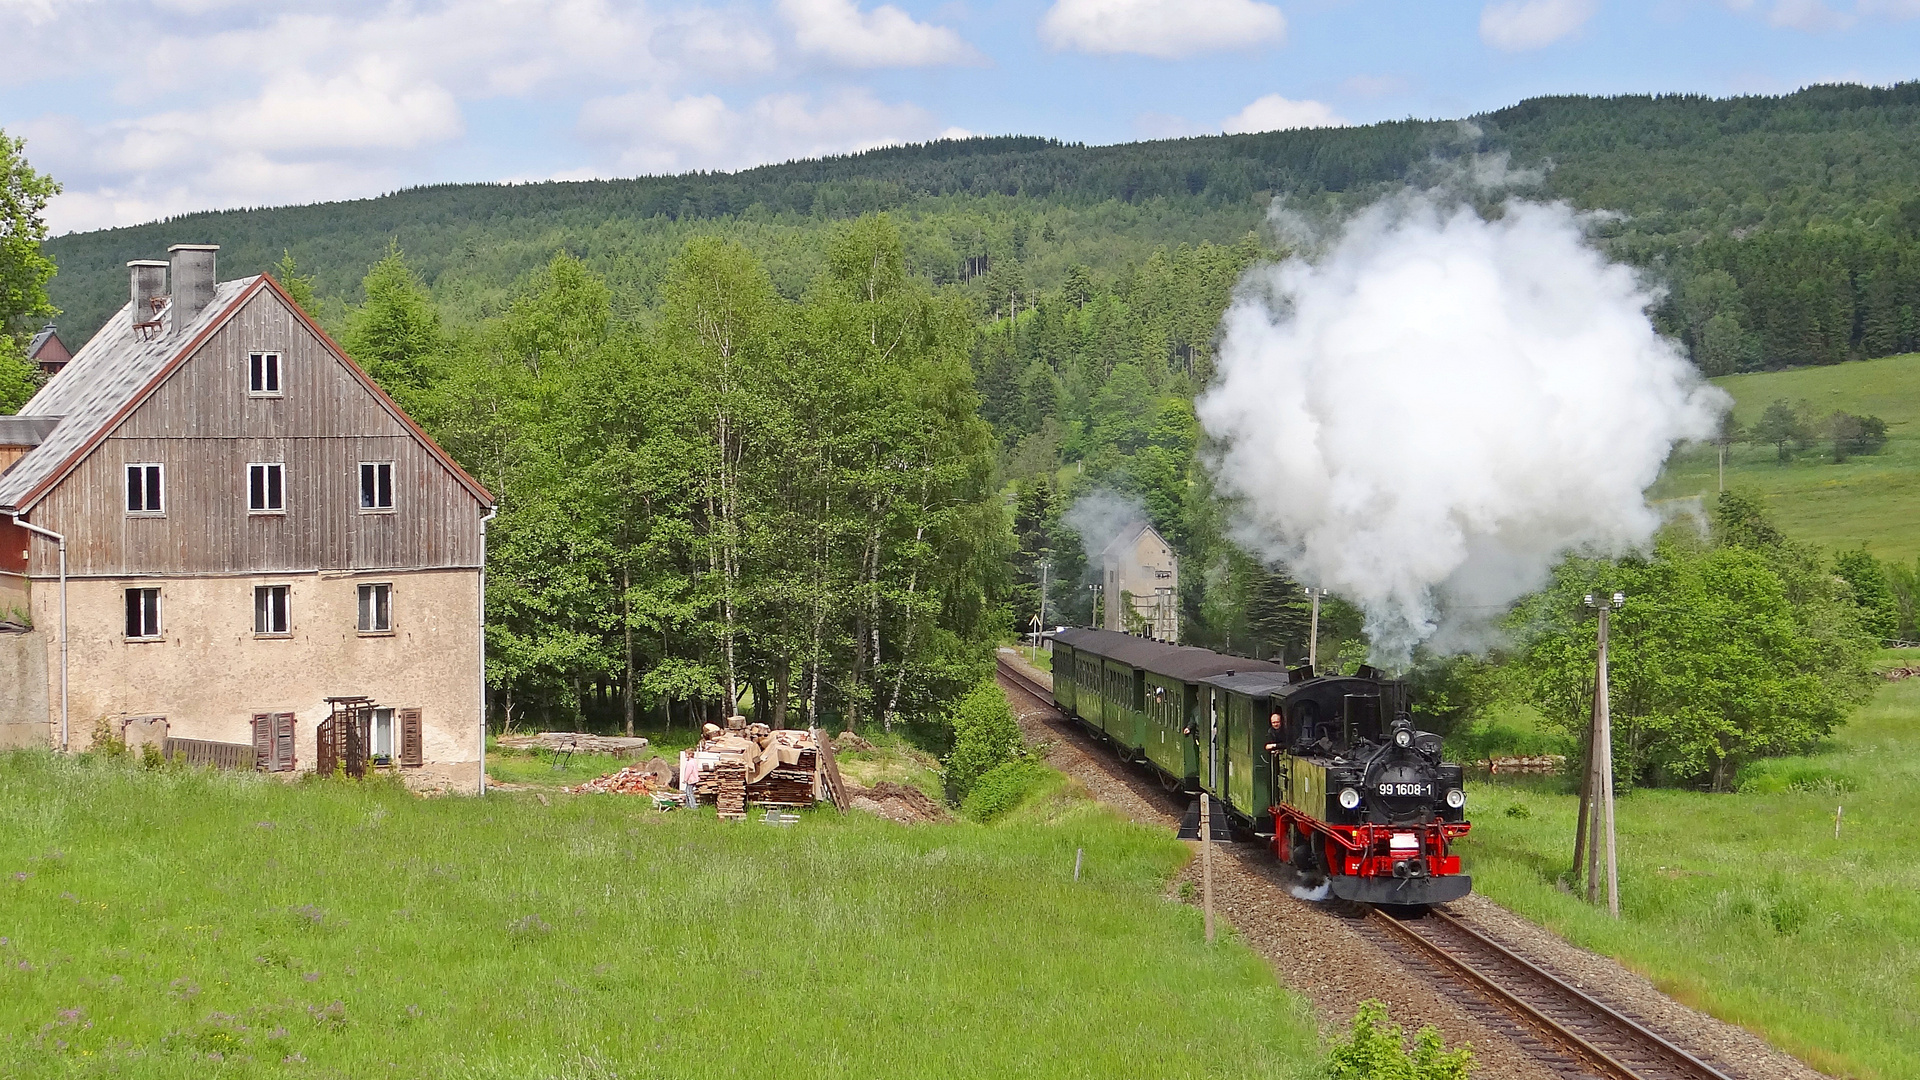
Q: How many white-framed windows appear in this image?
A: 8